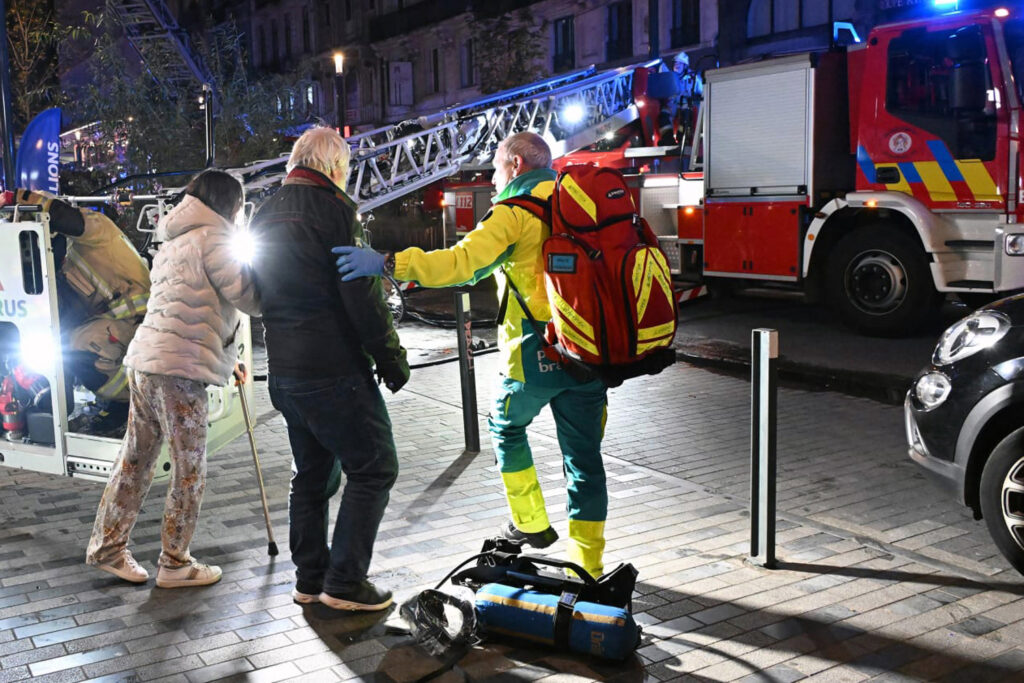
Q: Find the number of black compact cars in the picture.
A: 1